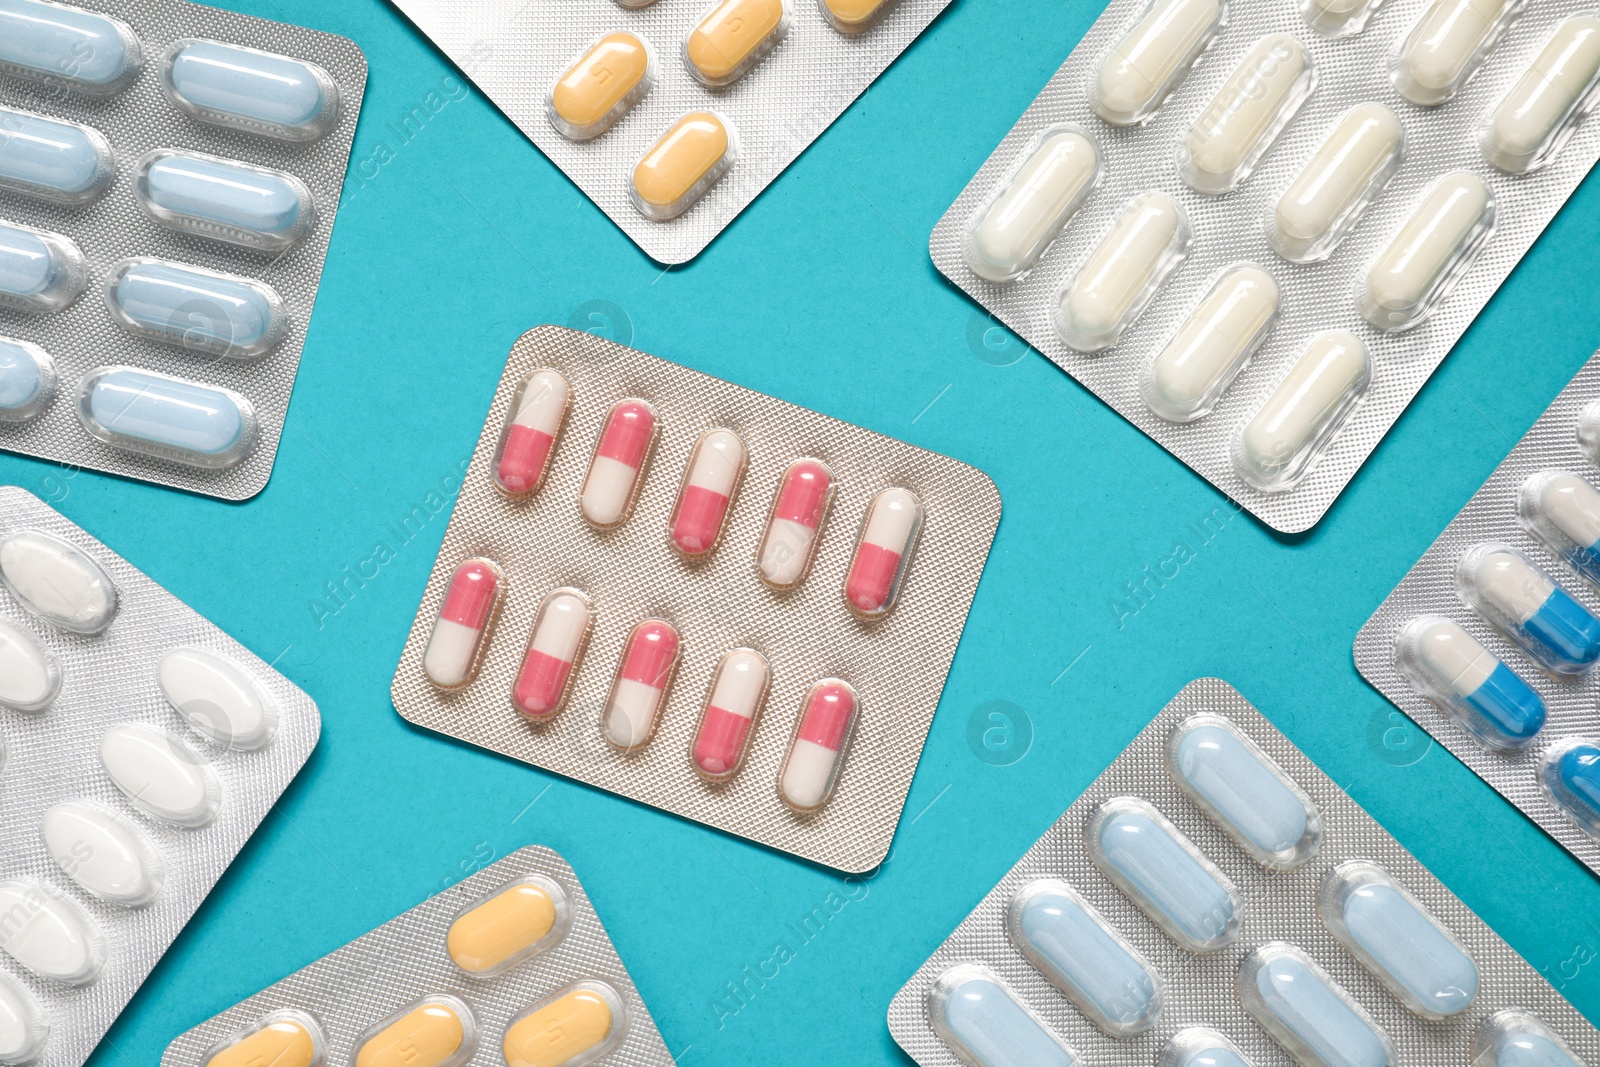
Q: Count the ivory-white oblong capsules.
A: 11